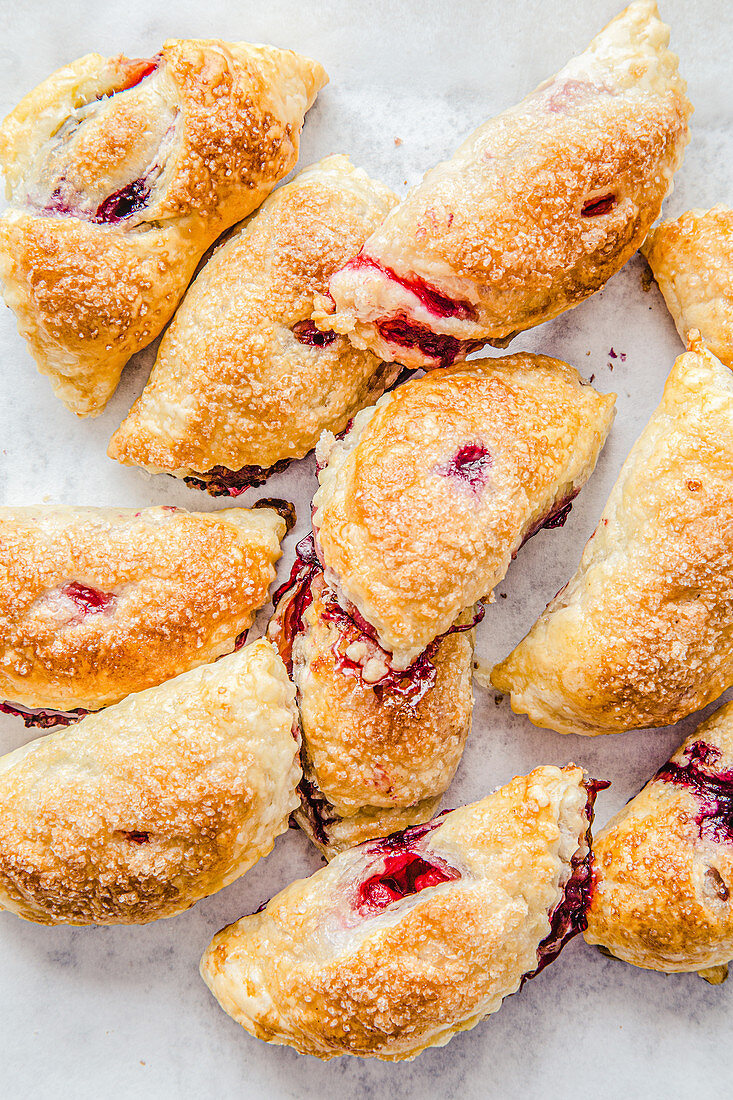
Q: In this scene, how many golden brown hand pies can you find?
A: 11